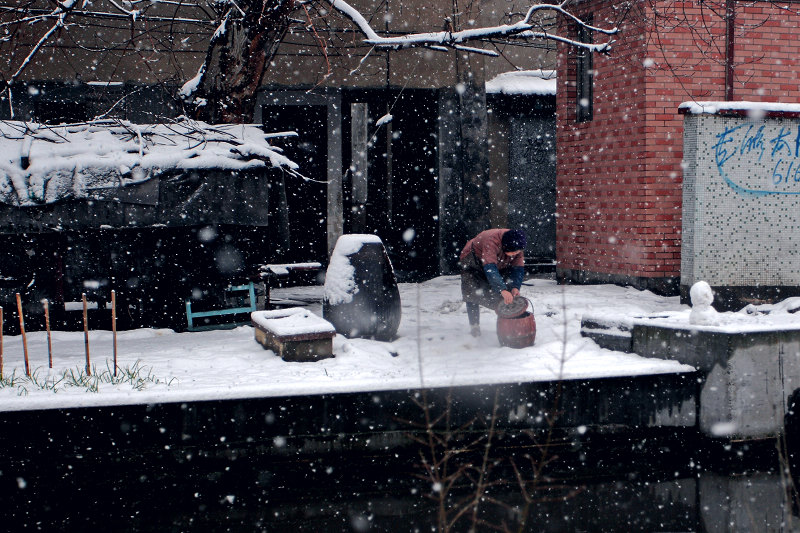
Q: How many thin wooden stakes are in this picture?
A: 5